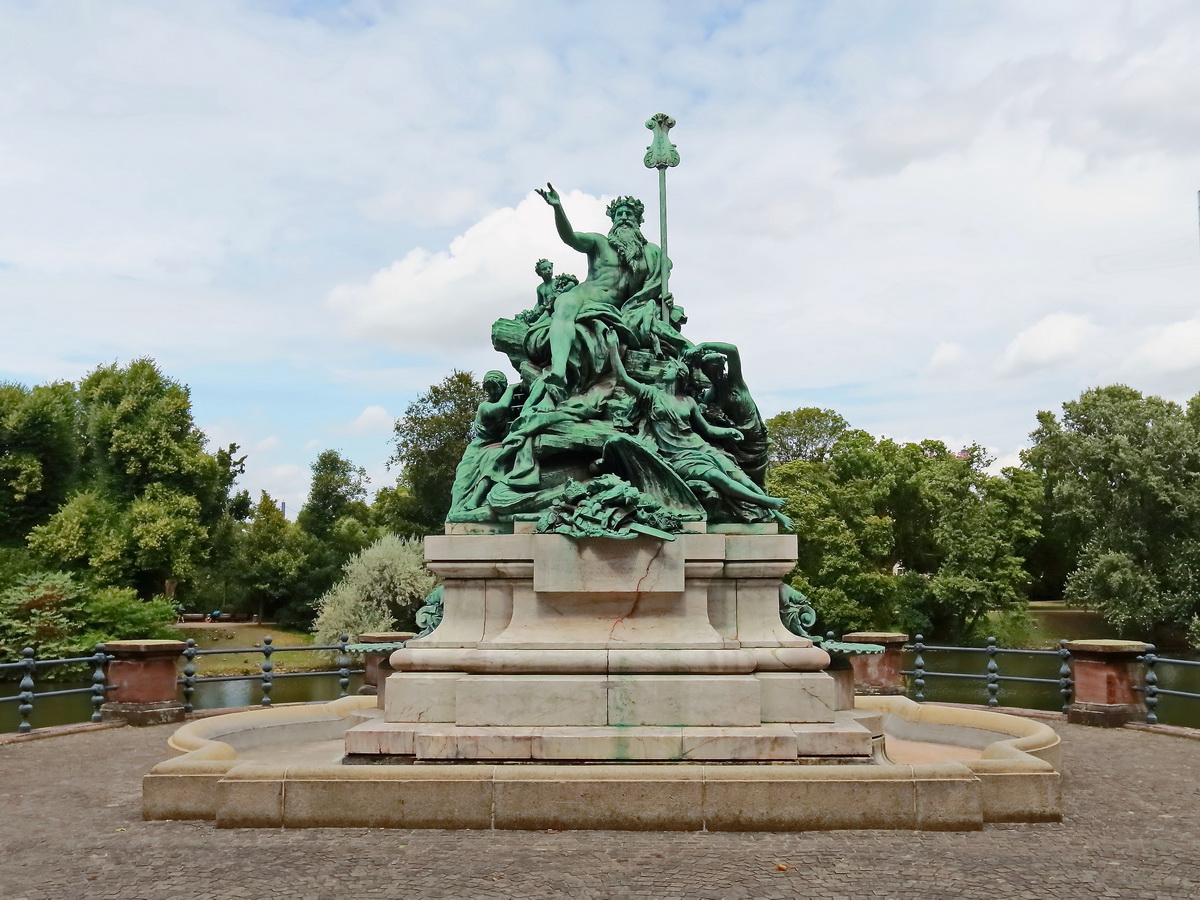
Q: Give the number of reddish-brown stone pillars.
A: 4